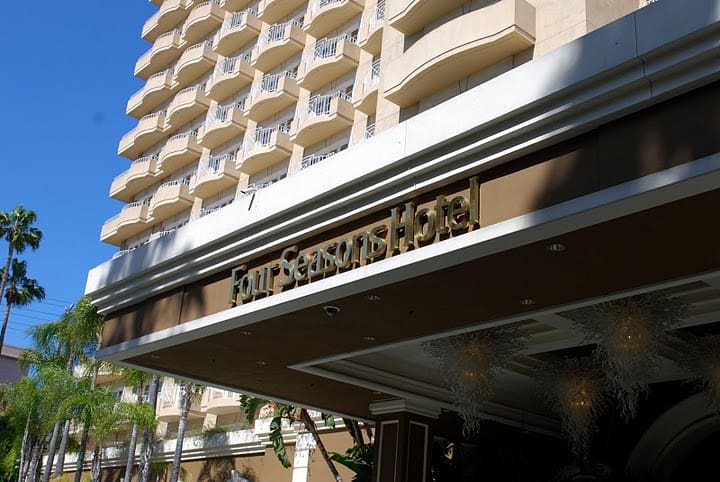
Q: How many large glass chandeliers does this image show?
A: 4